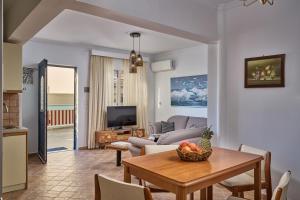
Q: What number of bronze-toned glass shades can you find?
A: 3